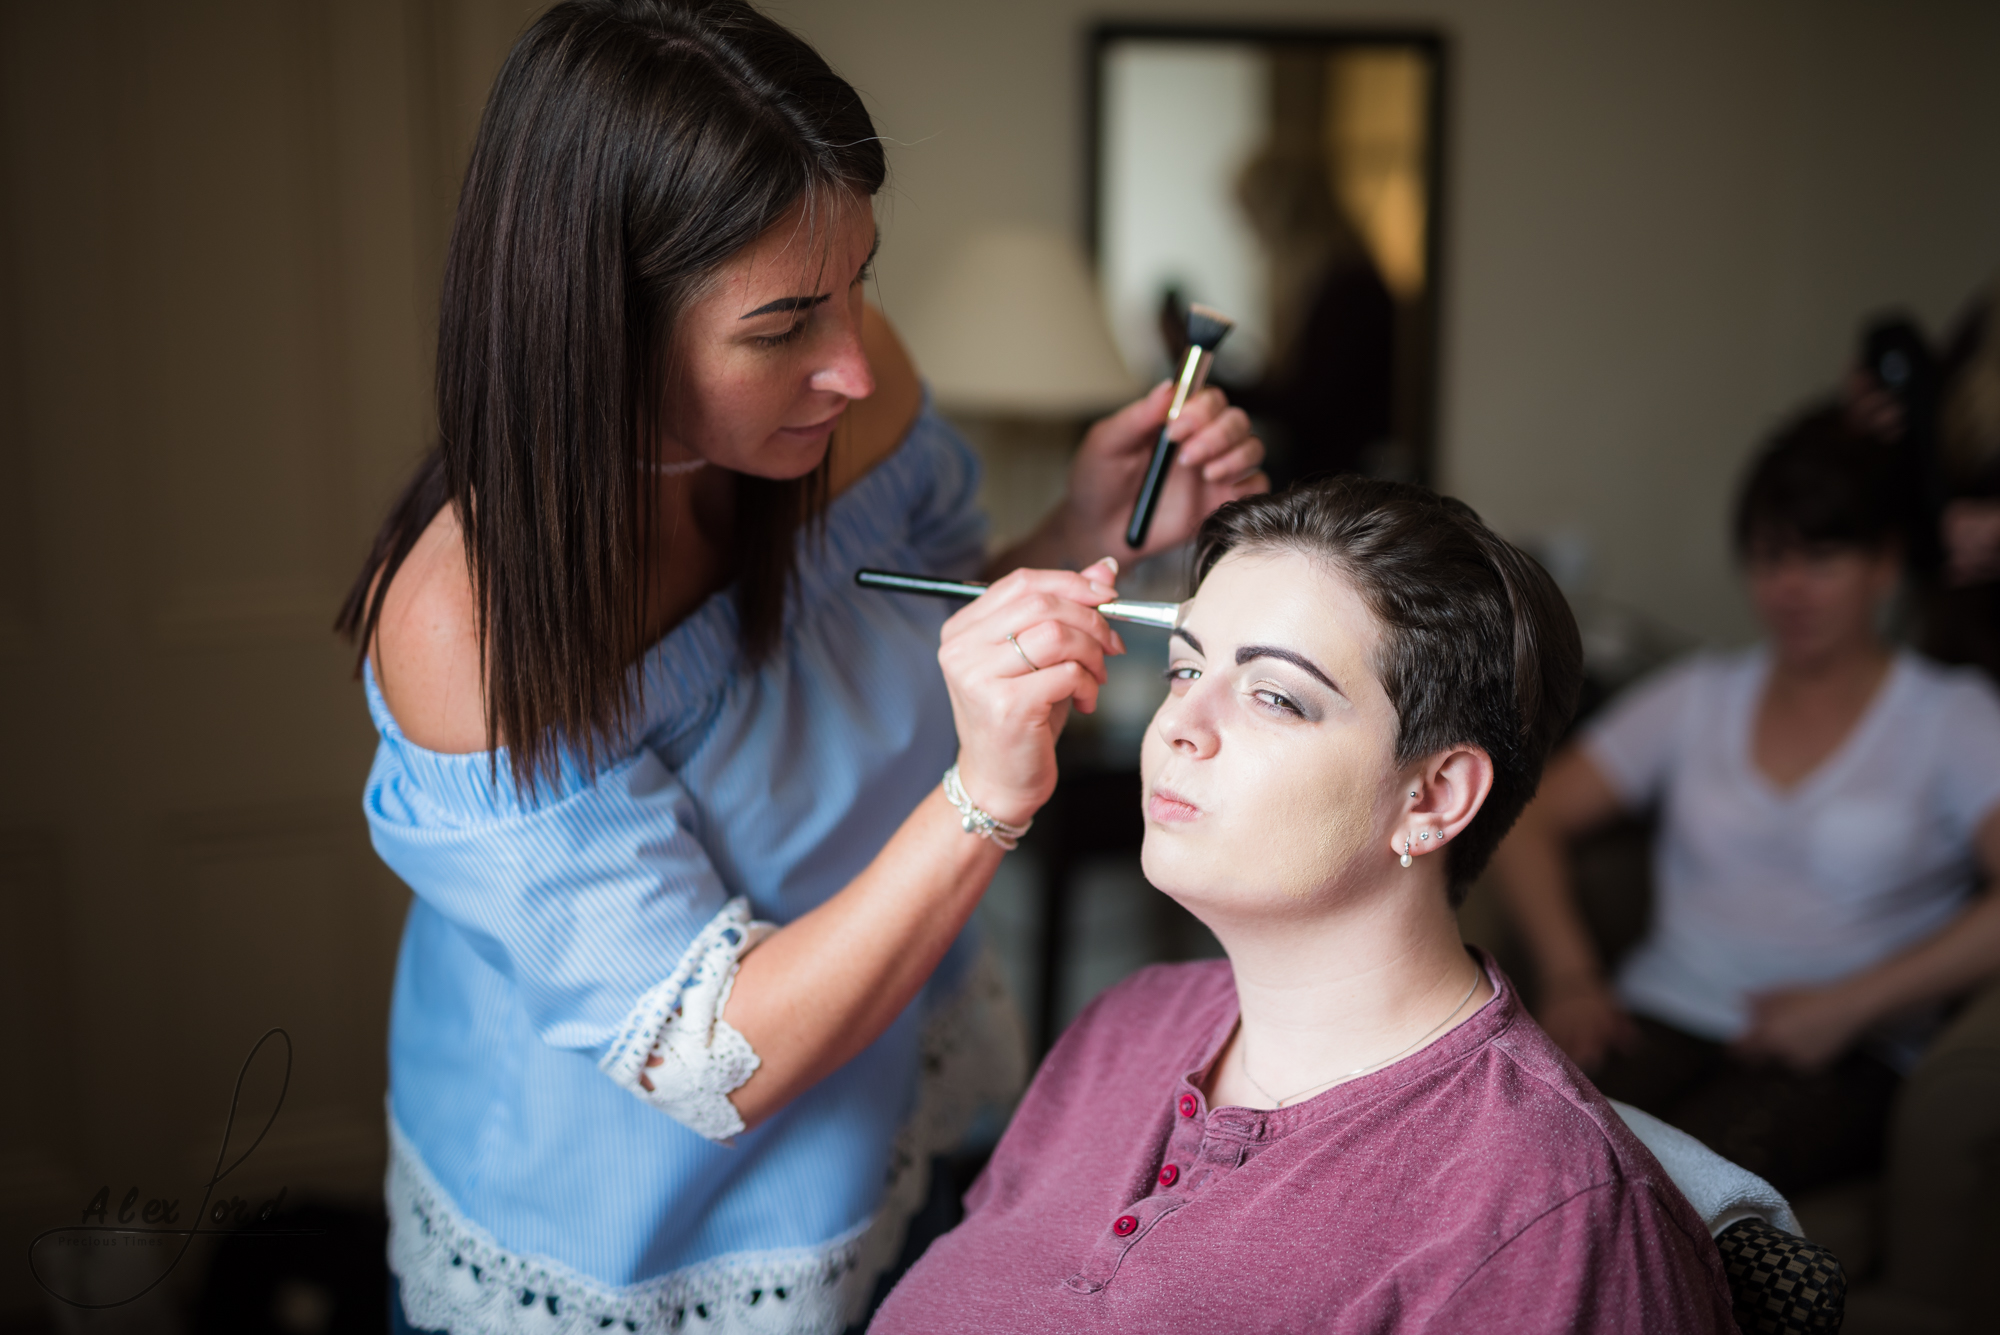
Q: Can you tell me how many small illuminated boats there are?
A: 0